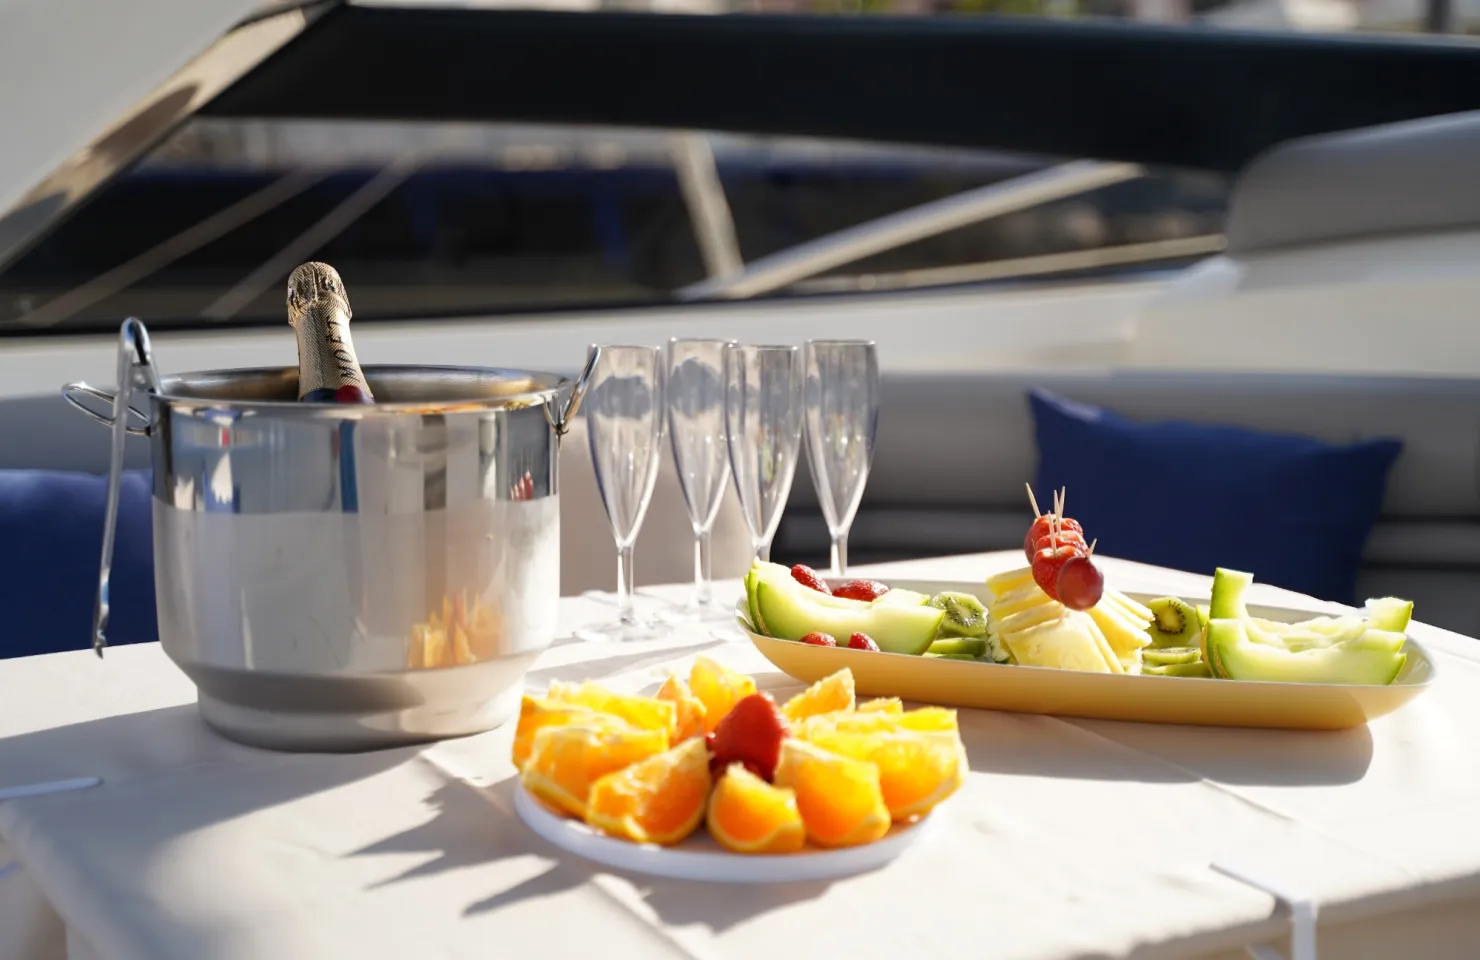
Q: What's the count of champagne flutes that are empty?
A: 4